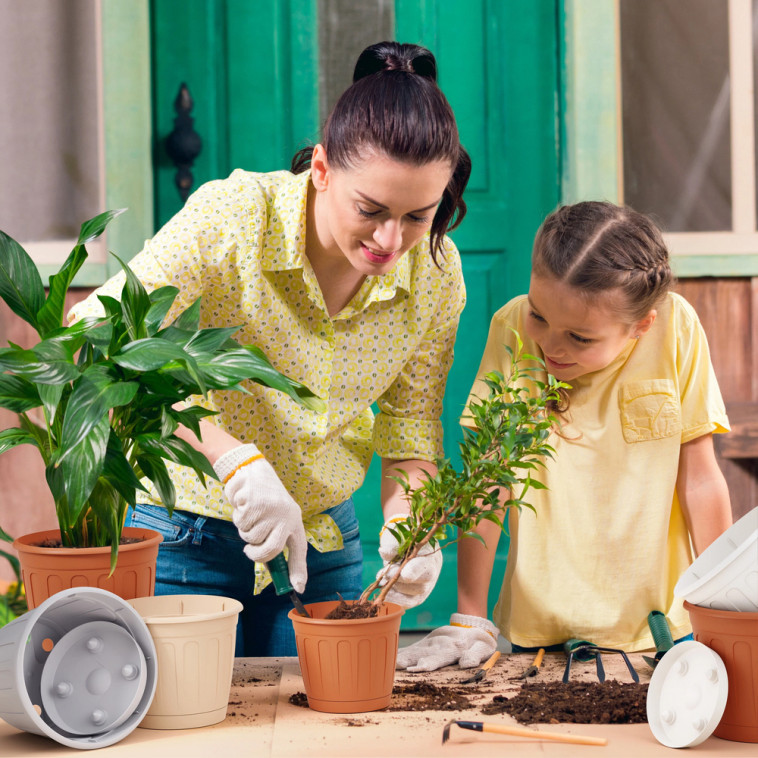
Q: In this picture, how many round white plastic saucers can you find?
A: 1